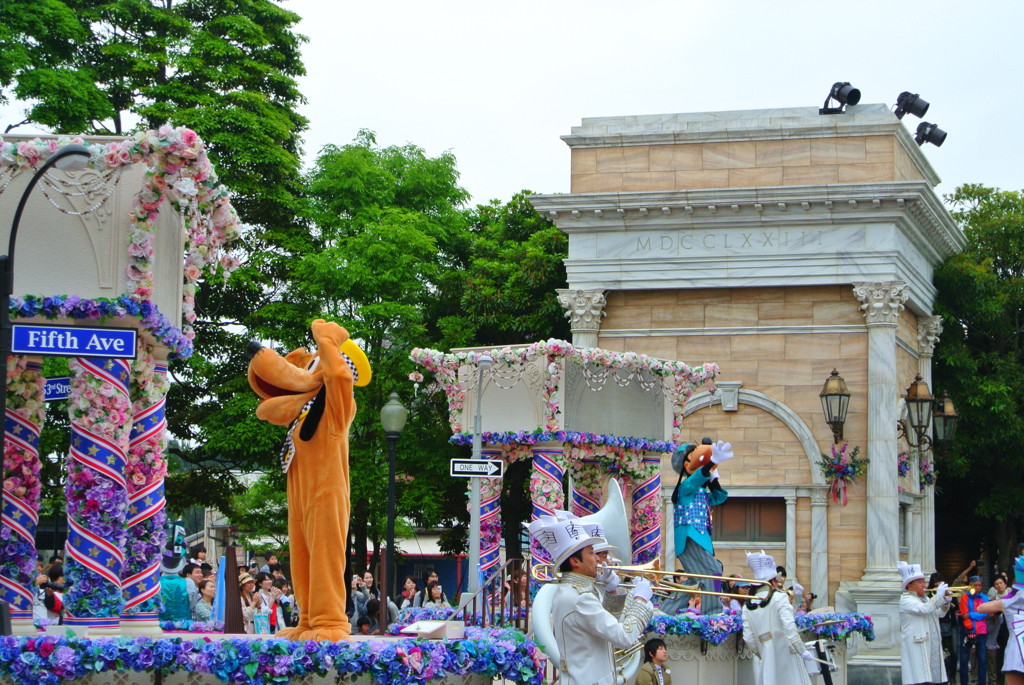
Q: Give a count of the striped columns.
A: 7